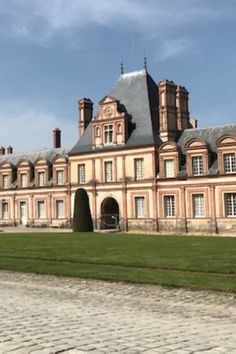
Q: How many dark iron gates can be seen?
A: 1